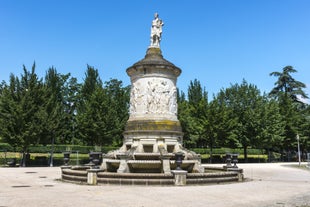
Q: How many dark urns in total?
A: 6